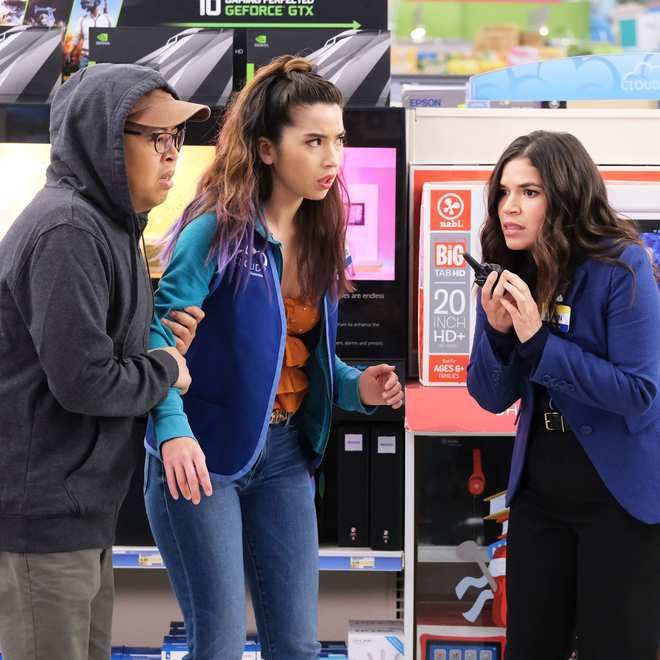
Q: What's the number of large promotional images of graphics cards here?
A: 3